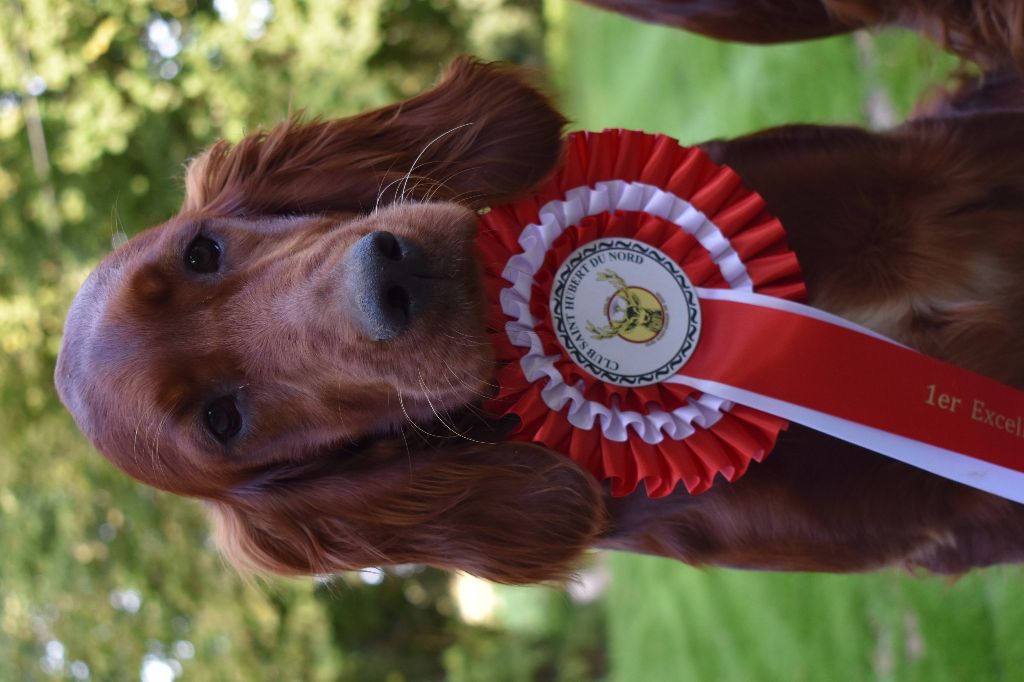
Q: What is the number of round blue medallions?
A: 0